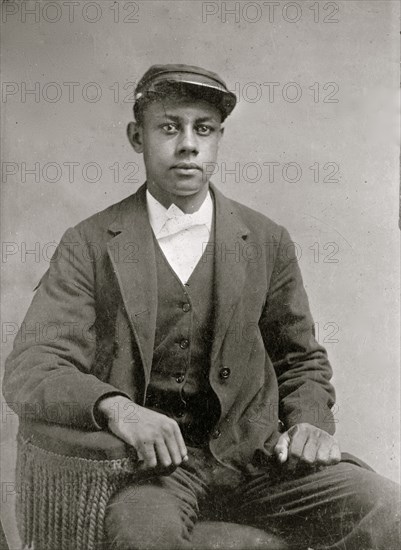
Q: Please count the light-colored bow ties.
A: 1